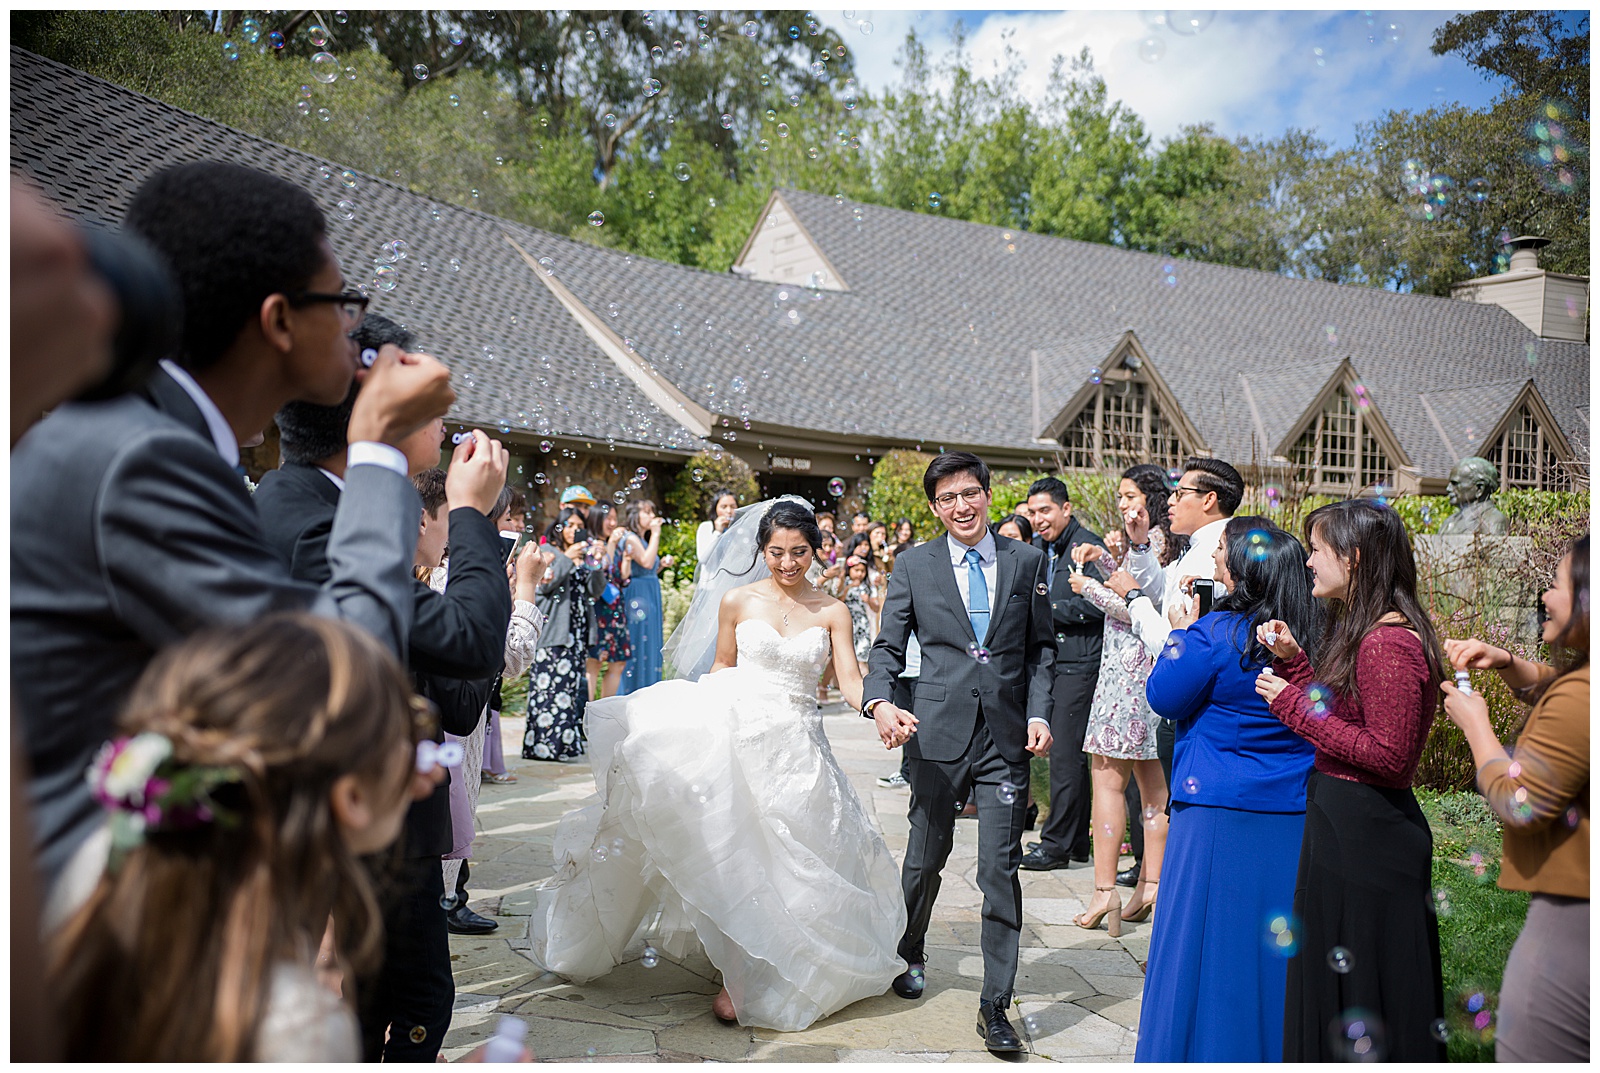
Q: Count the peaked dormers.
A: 3